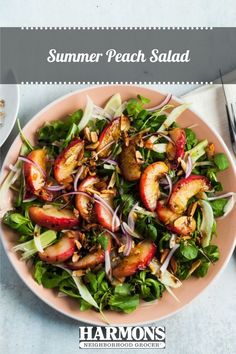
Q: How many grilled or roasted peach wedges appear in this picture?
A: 14